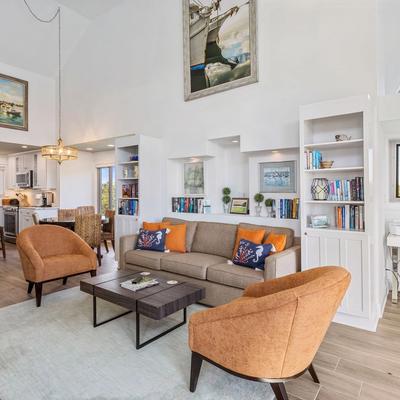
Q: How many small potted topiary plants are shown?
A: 3